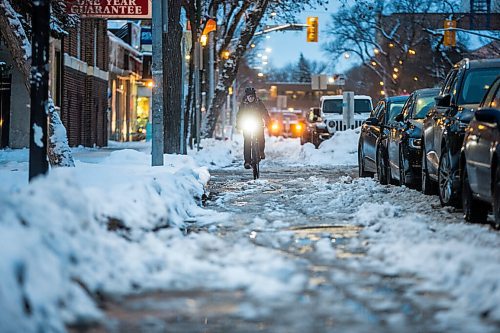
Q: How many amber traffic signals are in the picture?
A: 2